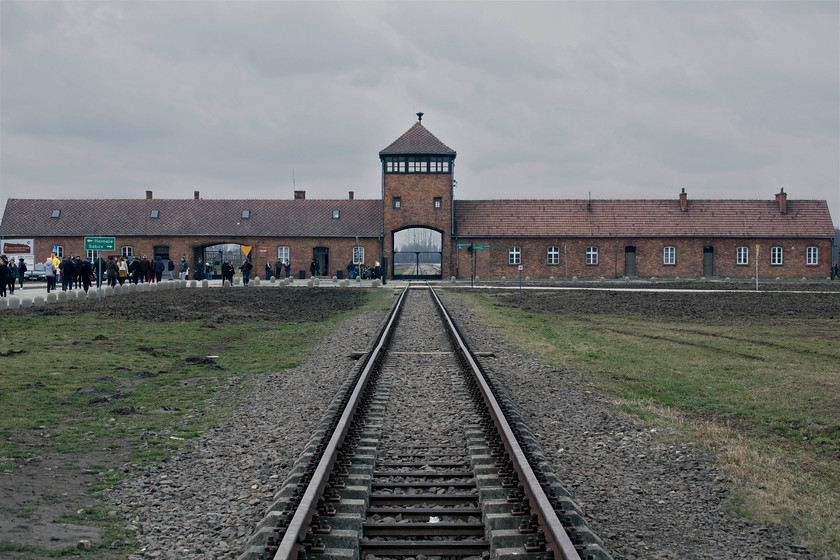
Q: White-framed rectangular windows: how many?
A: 12